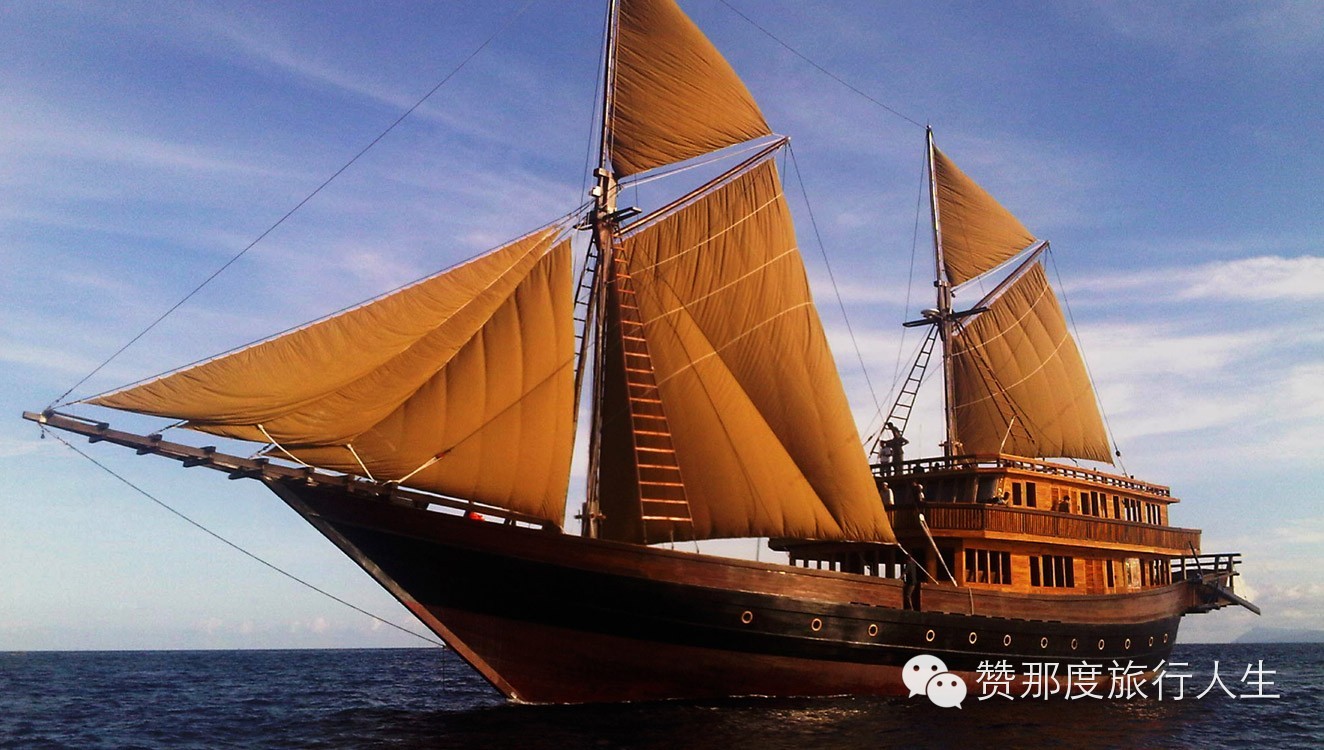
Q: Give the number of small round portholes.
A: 12